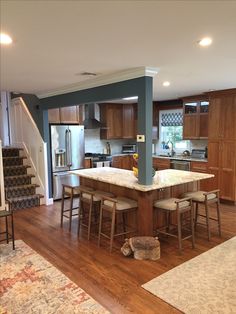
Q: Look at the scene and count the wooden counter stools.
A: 5